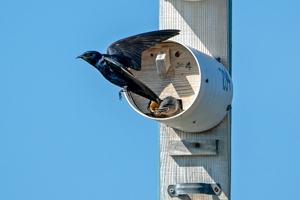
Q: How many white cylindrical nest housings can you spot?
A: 1